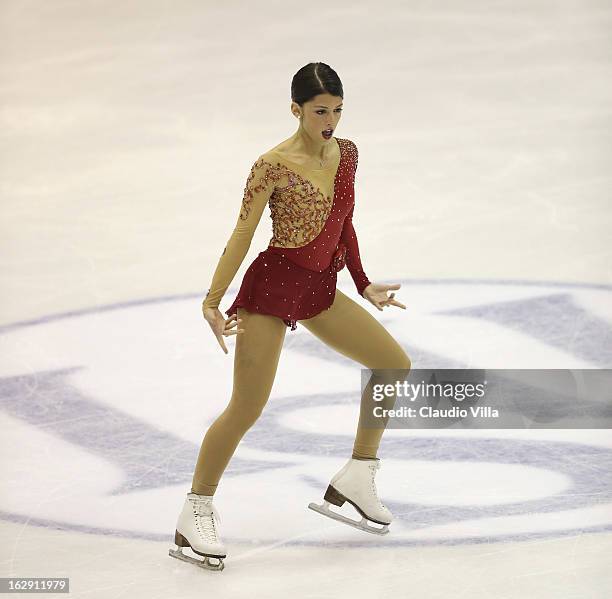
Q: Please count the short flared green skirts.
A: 0